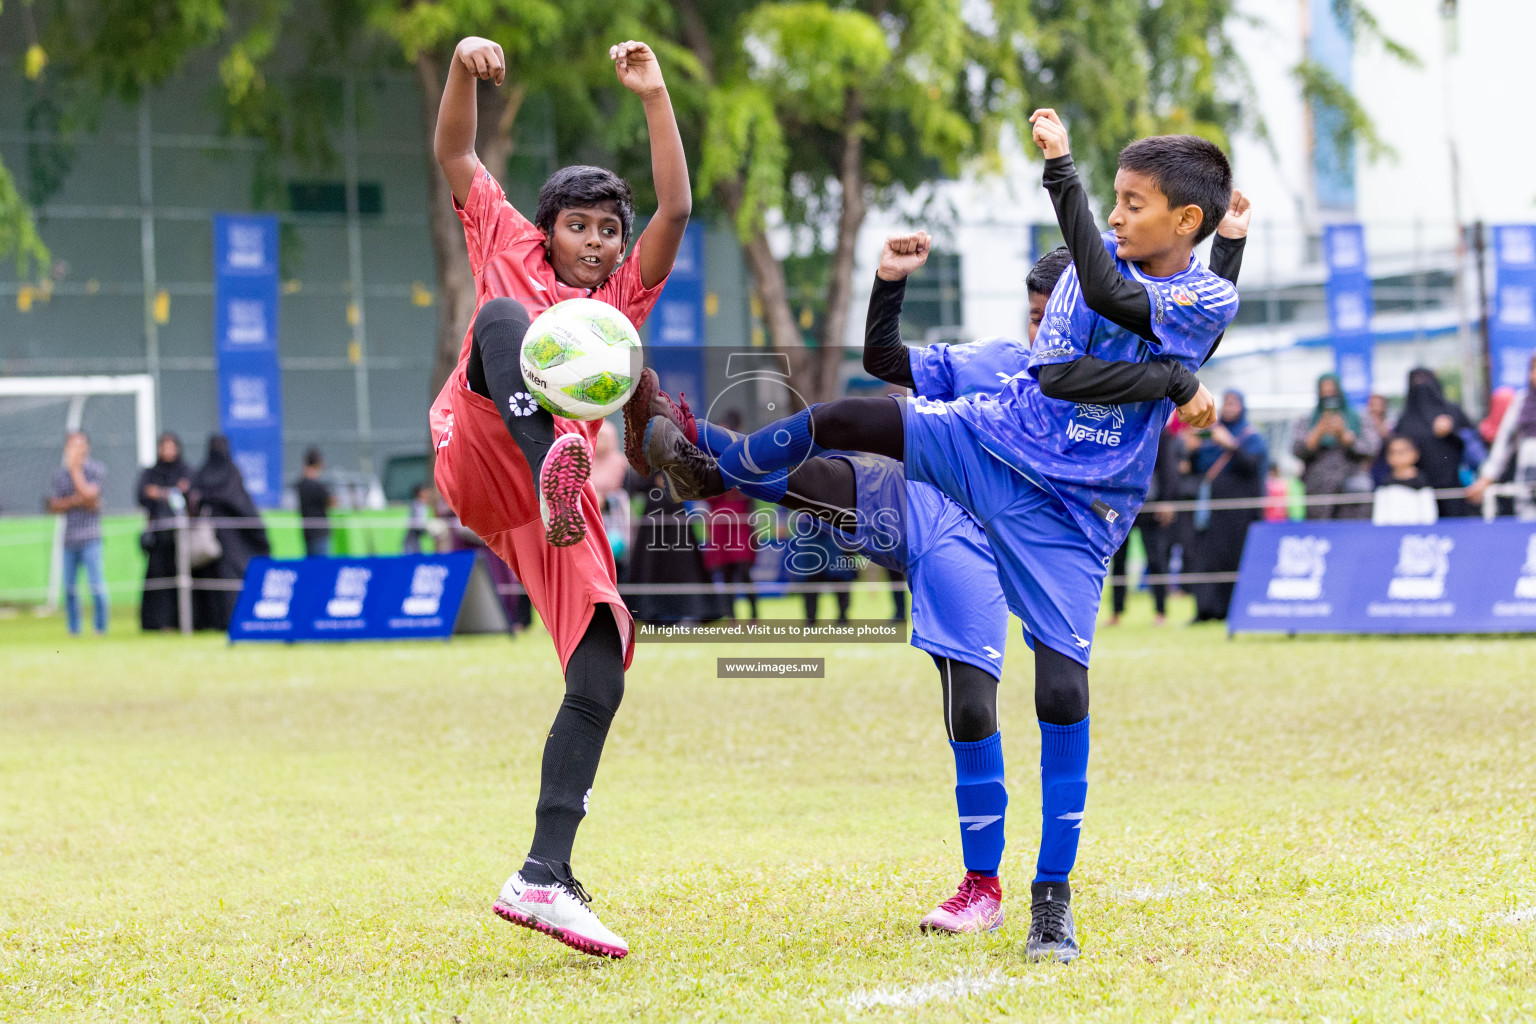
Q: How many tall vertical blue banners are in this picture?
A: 4